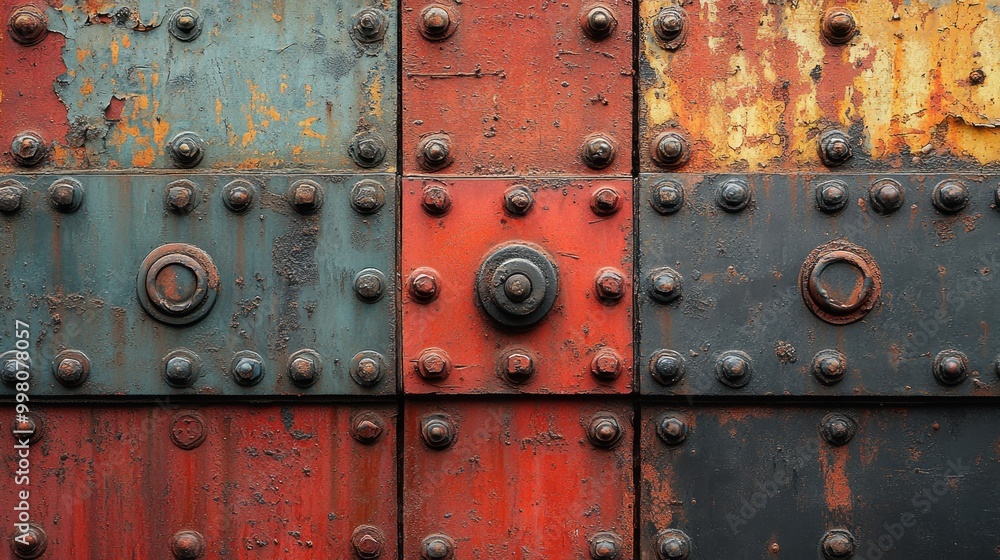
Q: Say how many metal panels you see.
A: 9